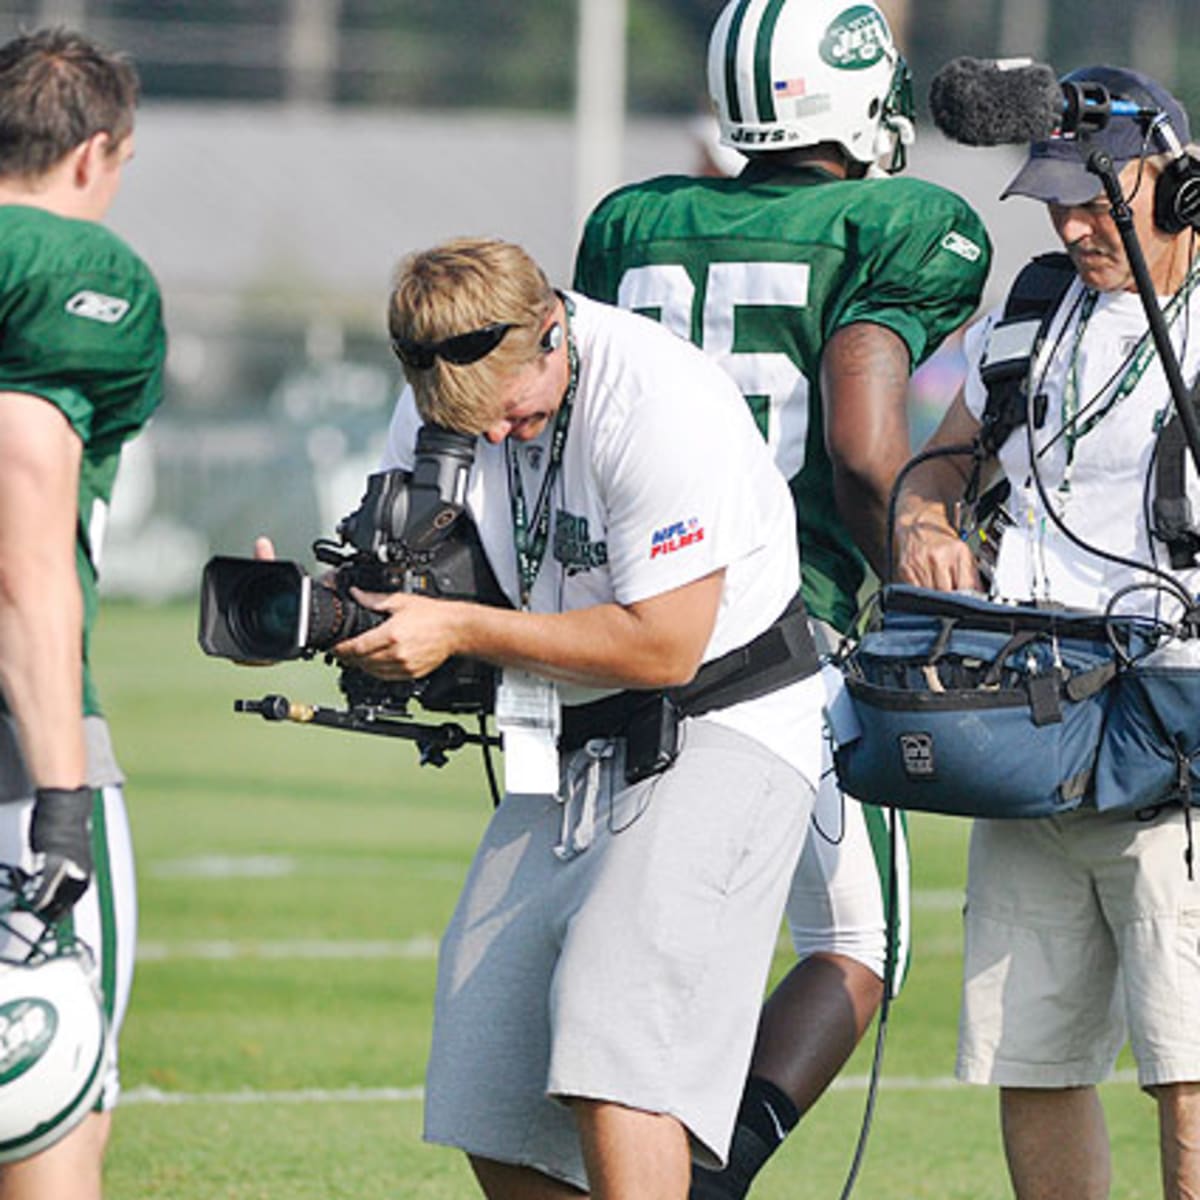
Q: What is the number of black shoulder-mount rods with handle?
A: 1